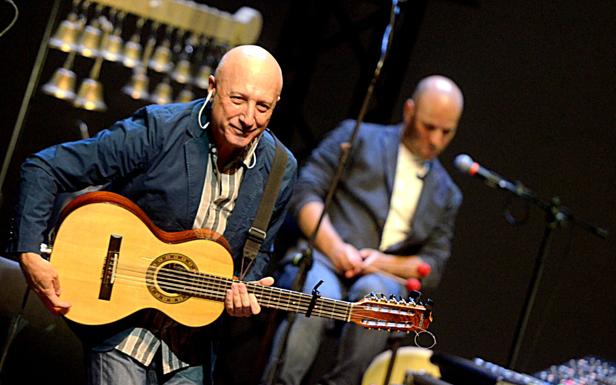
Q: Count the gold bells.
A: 12